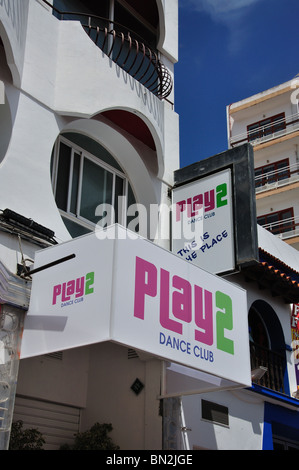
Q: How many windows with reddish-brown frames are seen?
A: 3